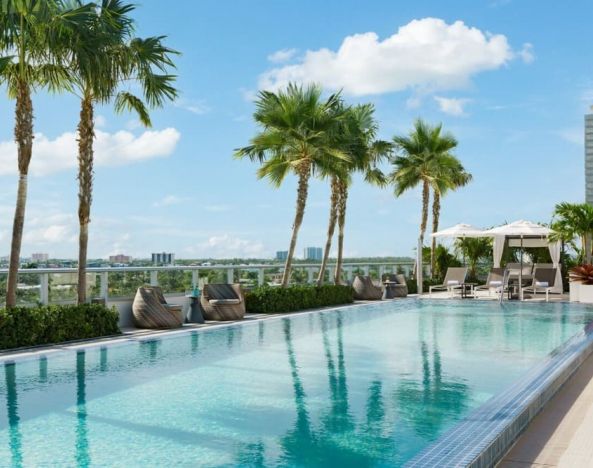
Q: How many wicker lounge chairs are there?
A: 4